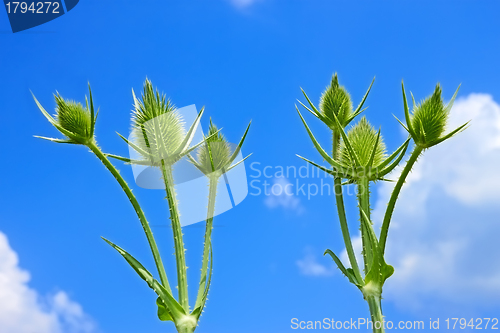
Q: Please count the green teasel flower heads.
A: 6